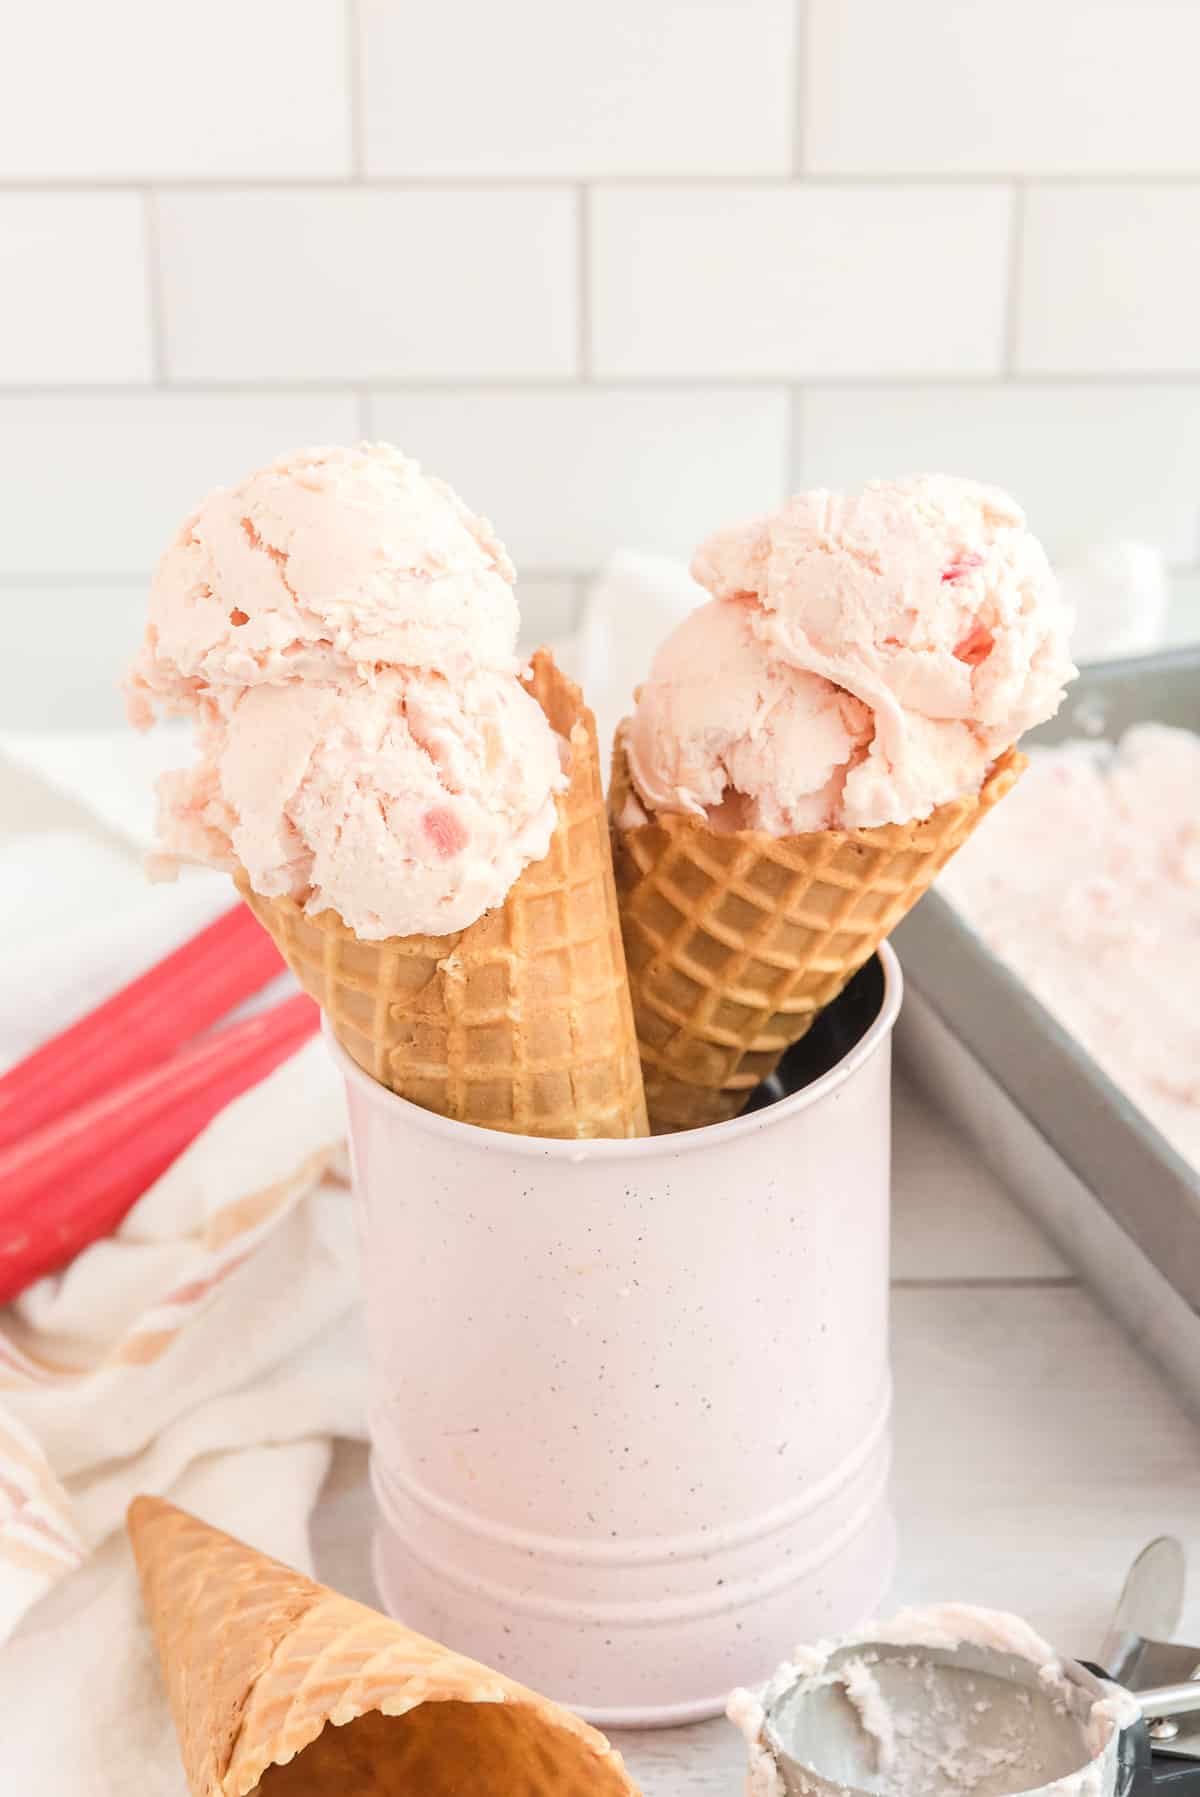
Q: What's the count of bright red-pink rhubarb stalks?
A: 2